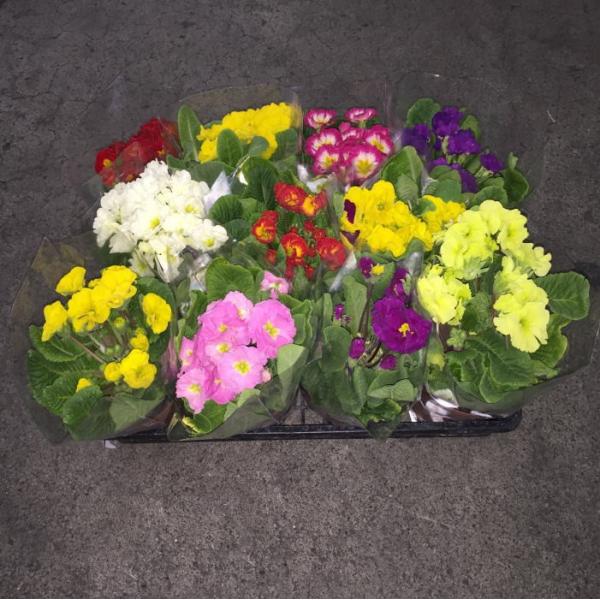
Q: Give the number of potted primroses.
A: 11